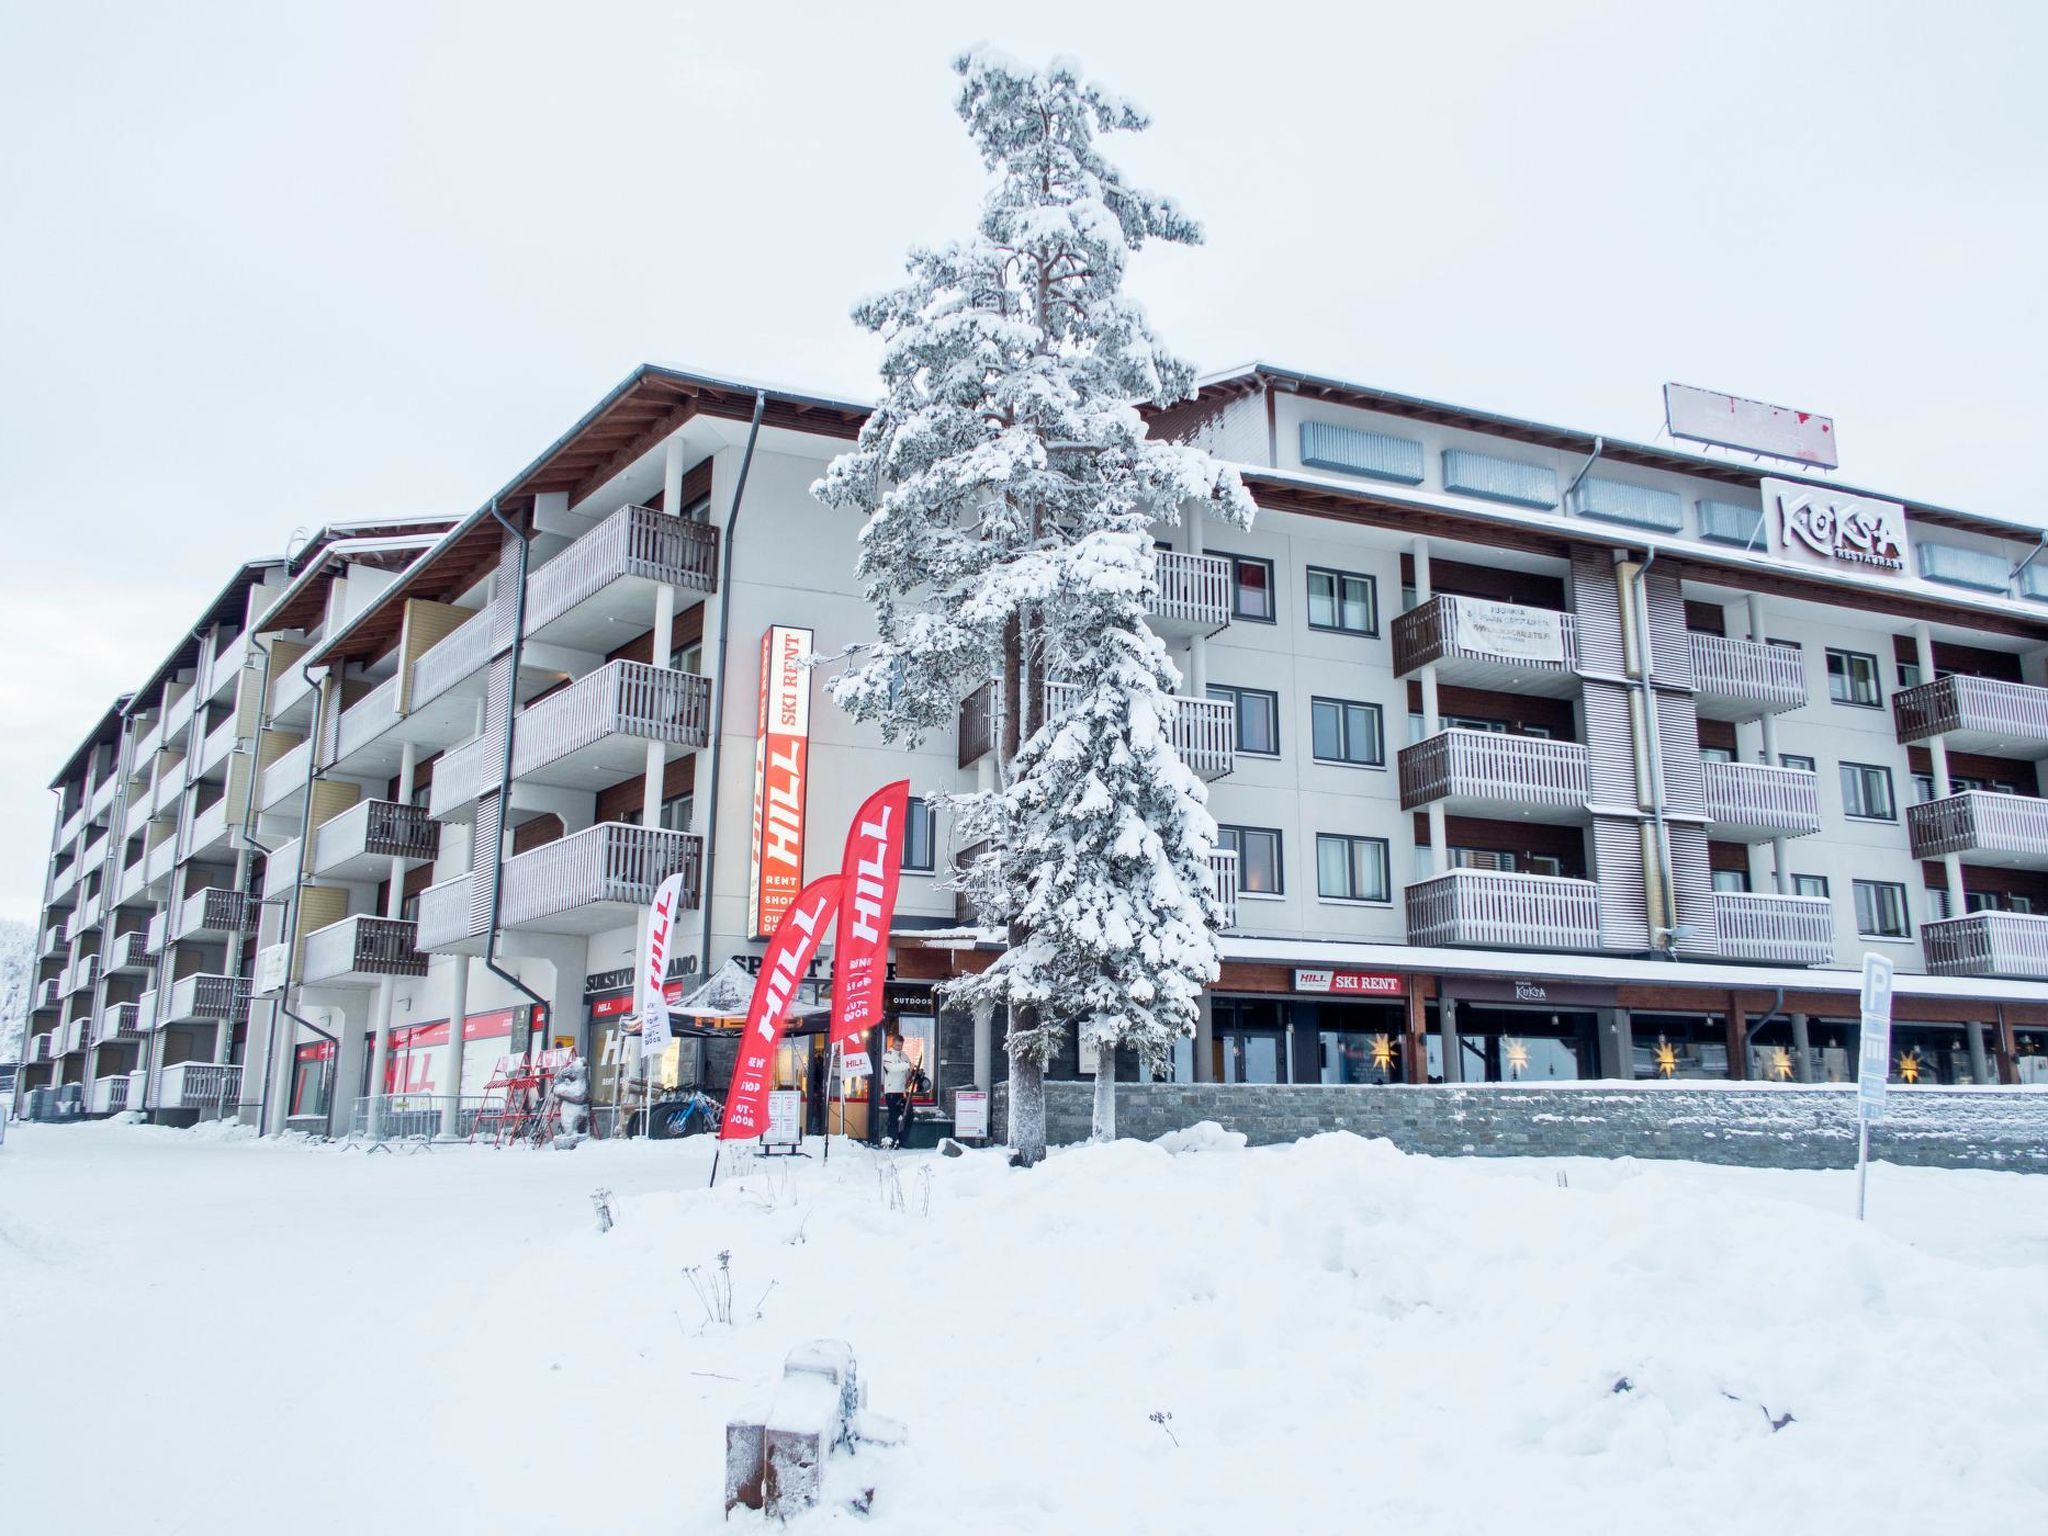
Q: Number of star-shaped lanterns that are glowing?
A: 5